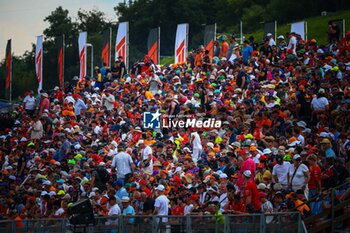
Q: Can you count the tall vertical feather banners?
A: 12